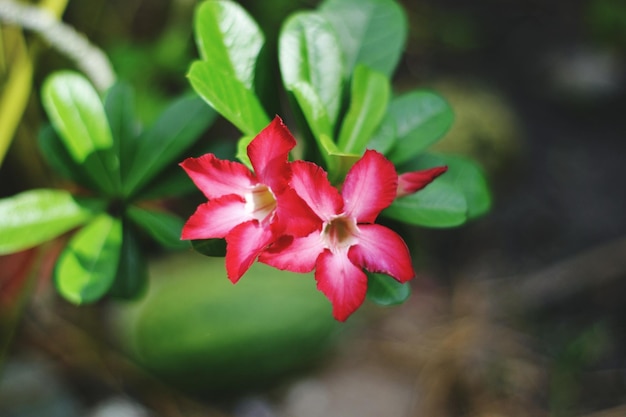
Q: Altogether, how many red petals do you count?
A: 10